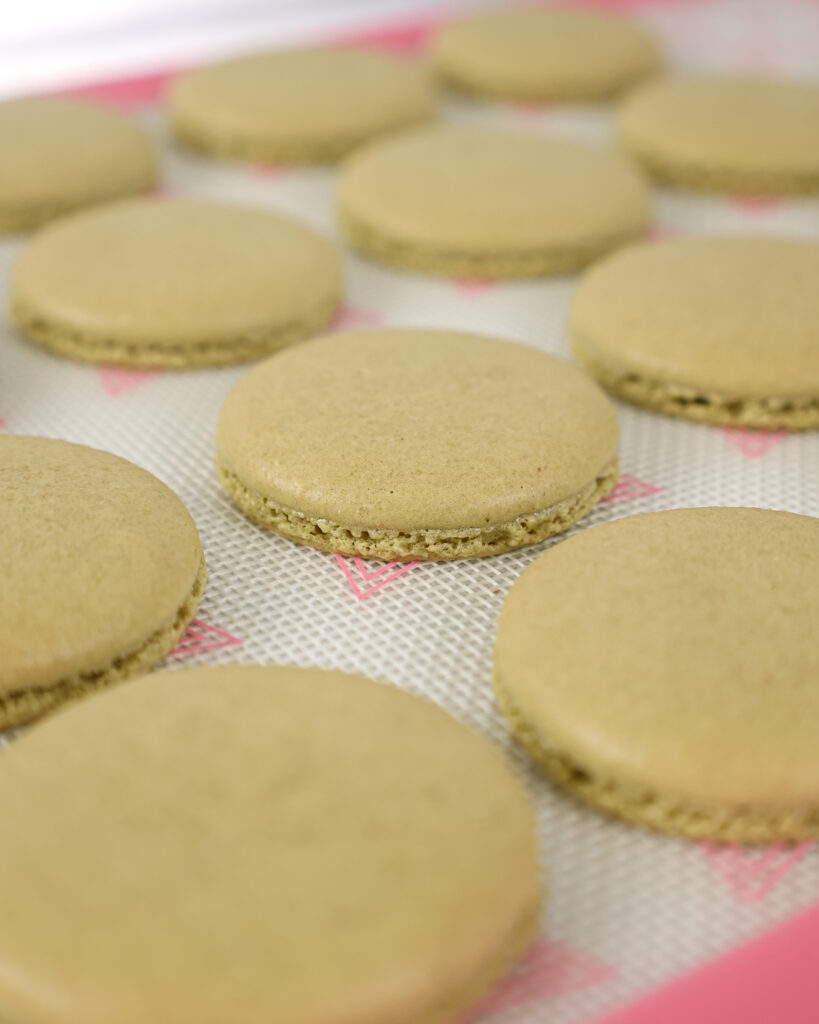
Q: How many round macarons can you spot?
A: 11